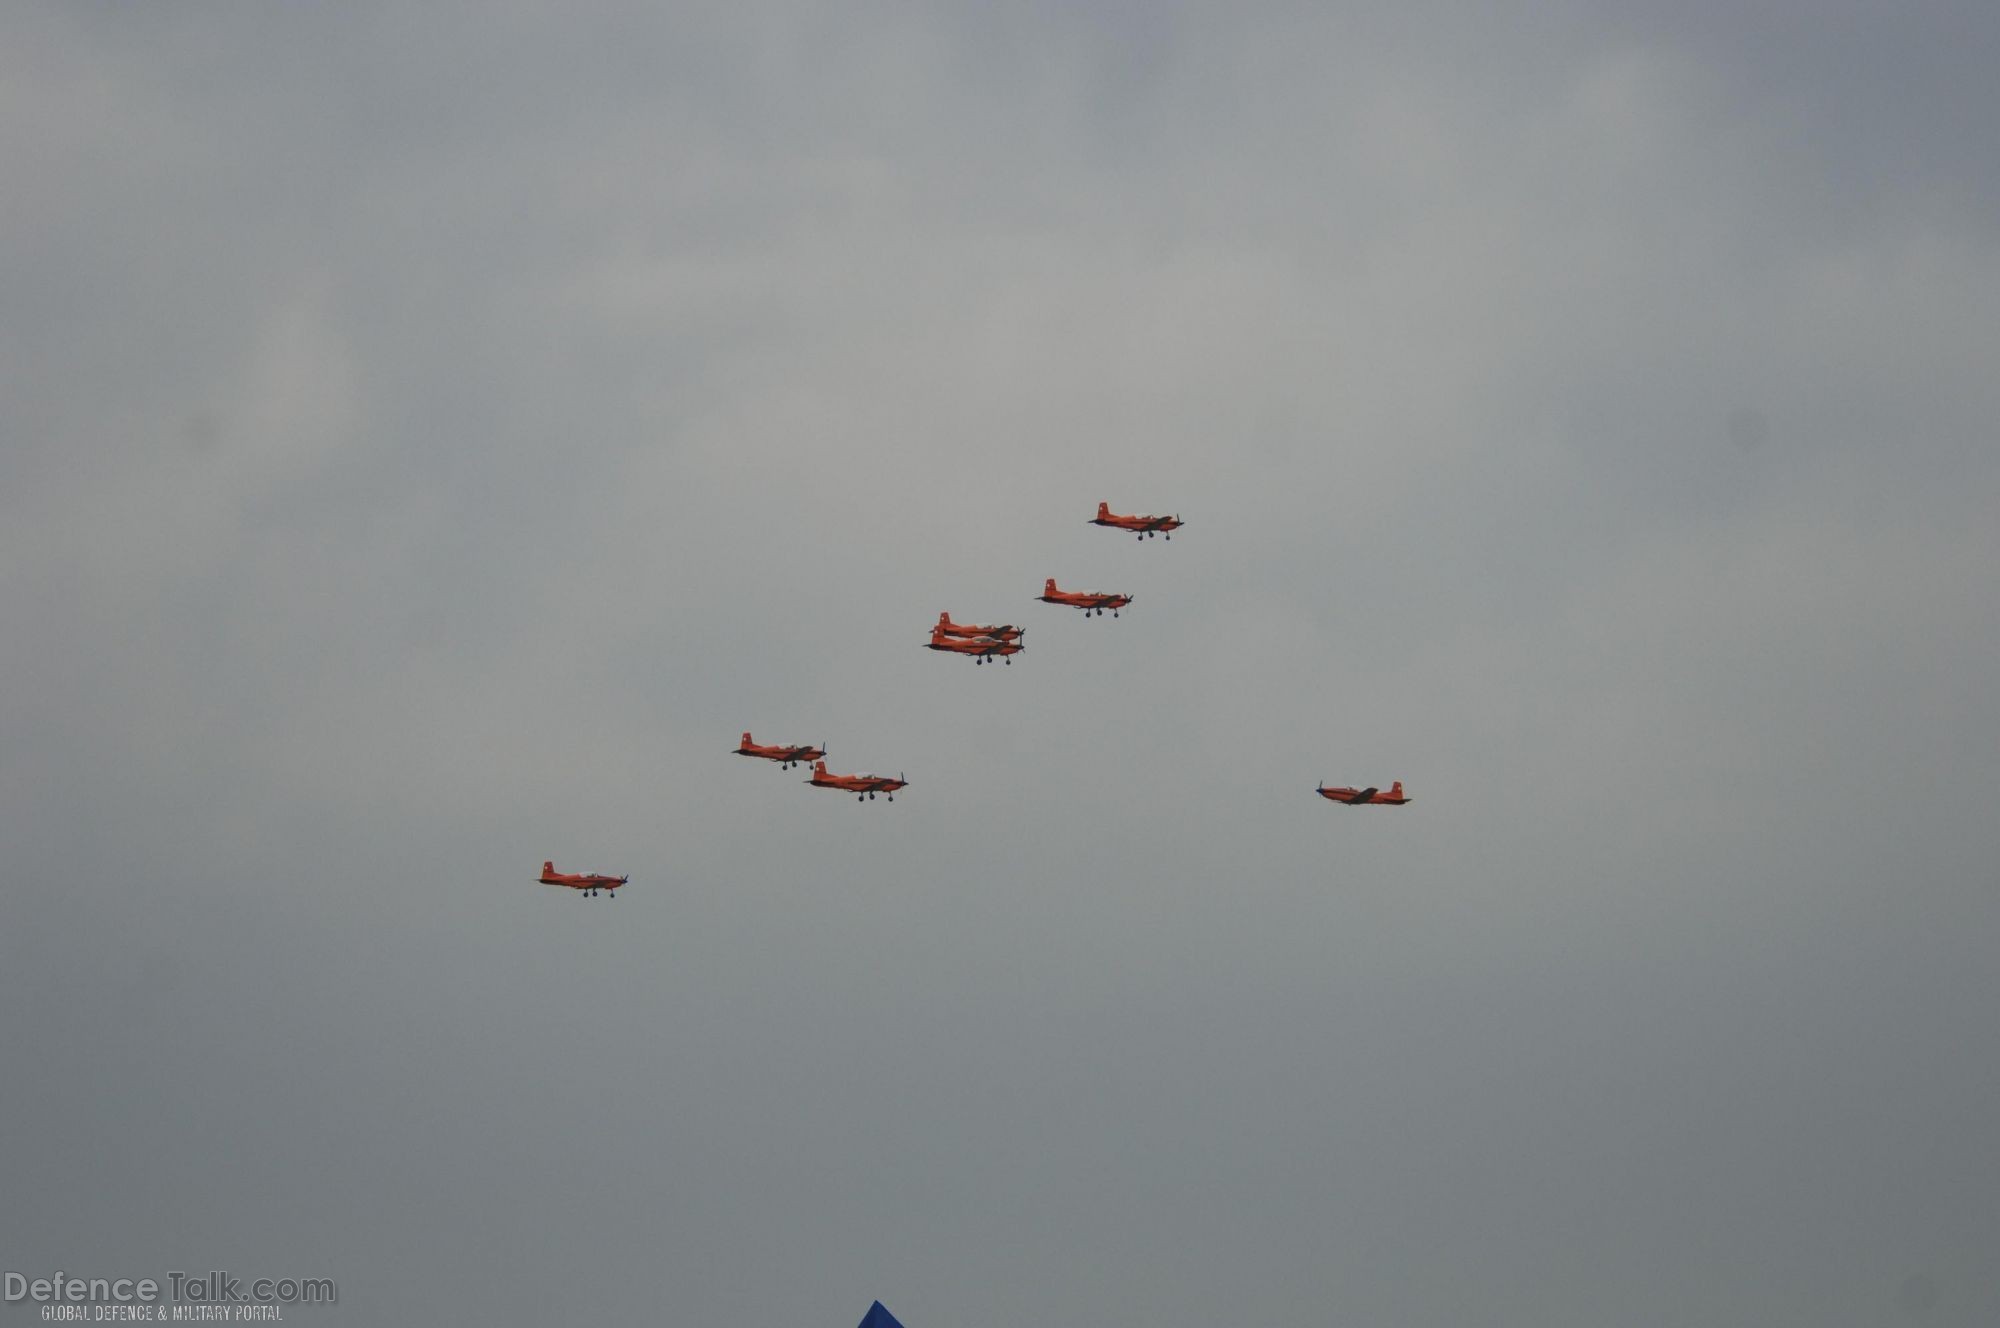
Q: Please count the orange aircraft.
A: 8